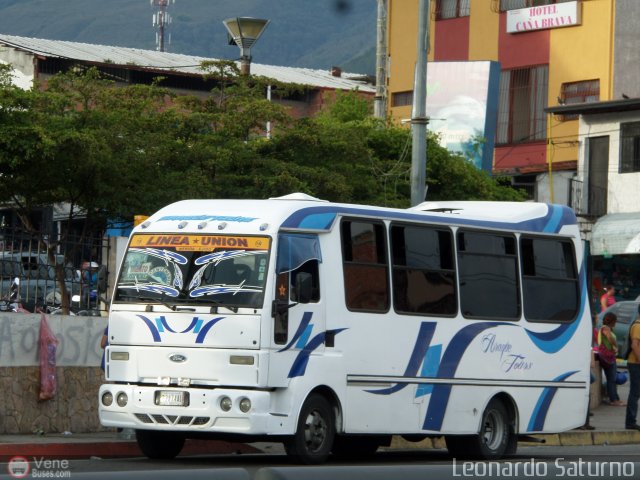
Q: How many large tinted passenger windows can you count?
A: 4